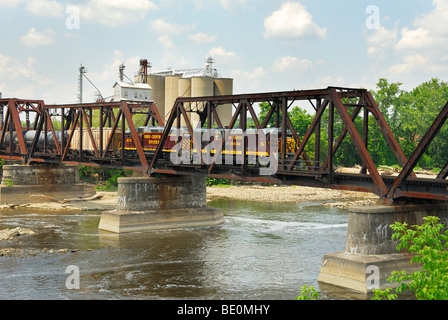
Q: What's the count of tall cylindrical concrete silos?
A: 5